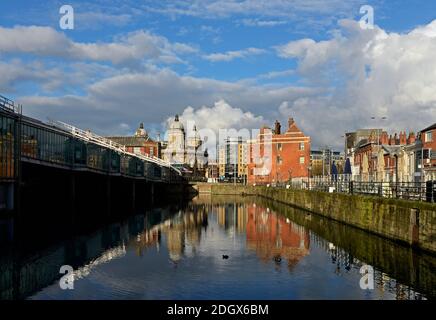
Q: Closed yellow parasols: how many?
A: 3